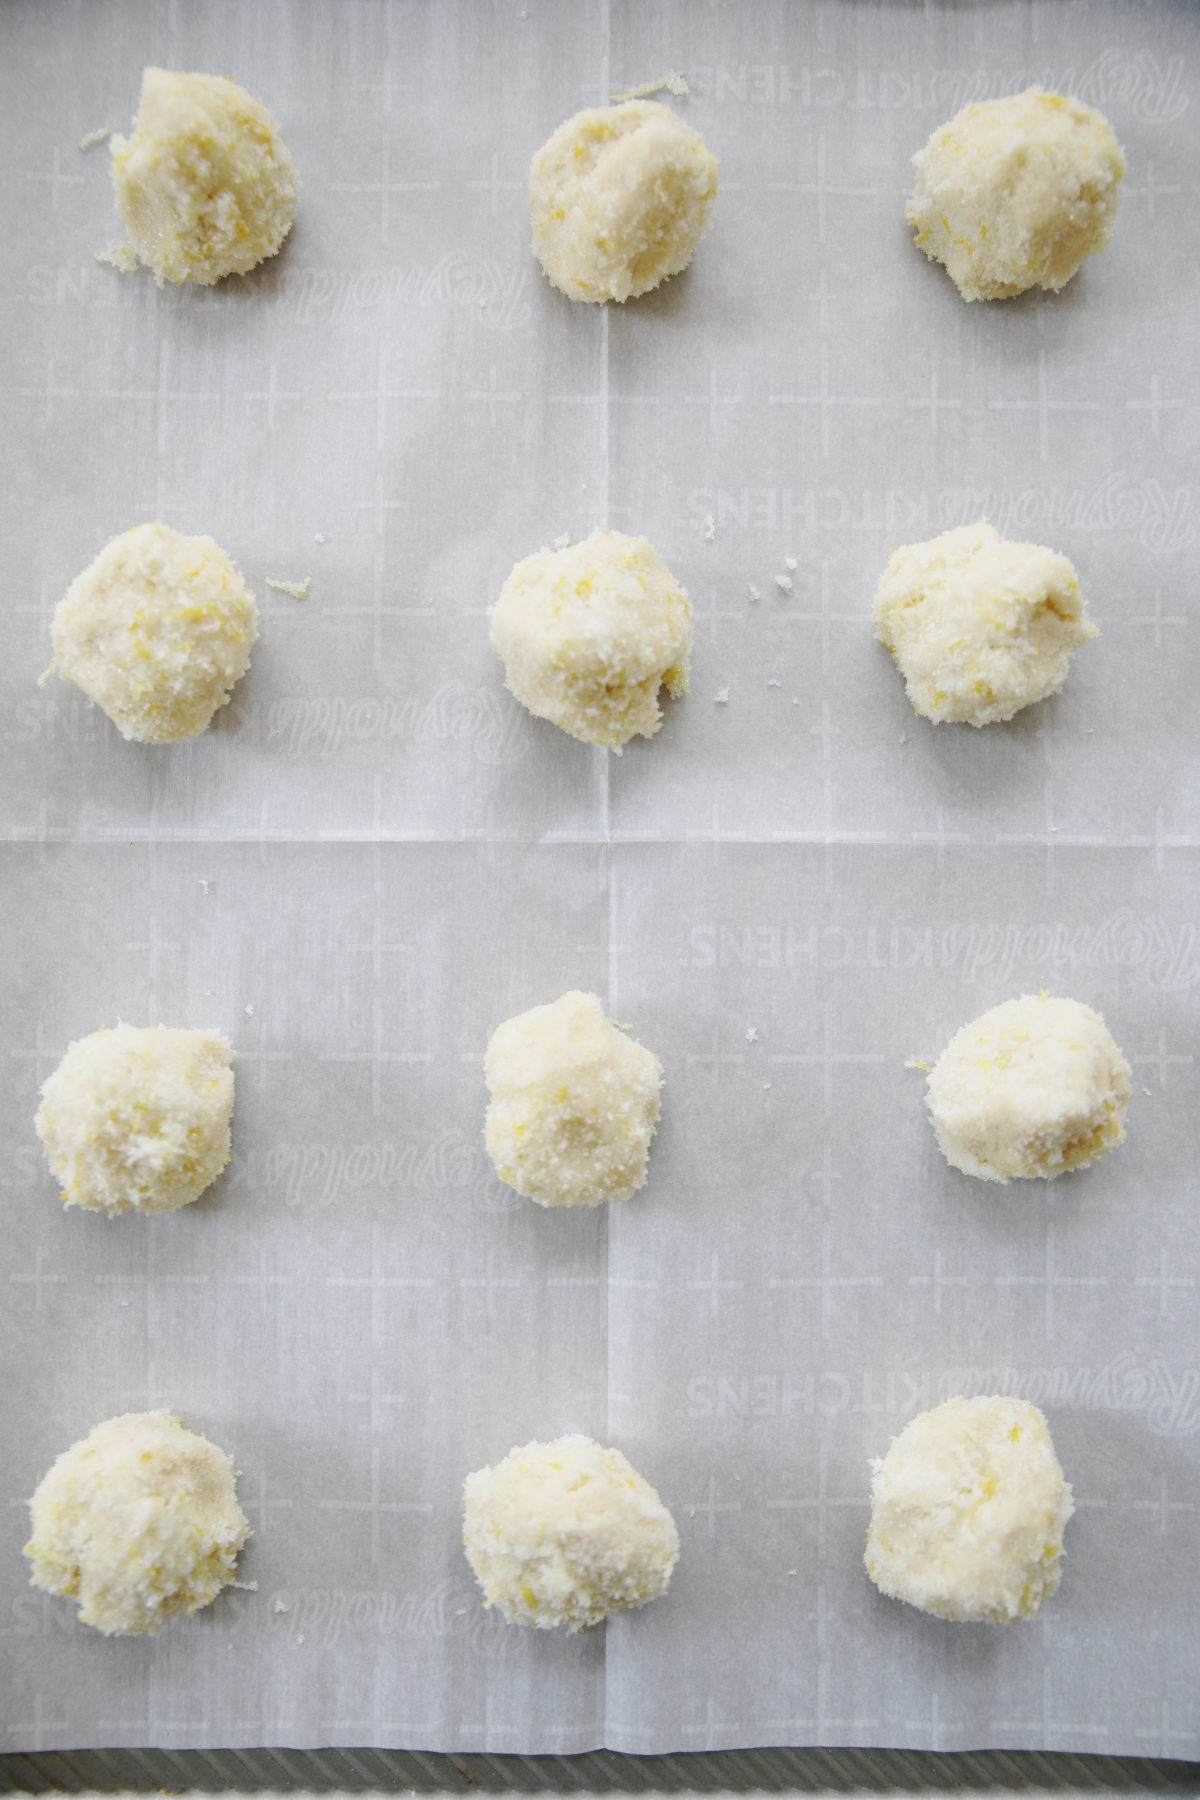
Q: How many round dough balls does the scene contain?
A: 12